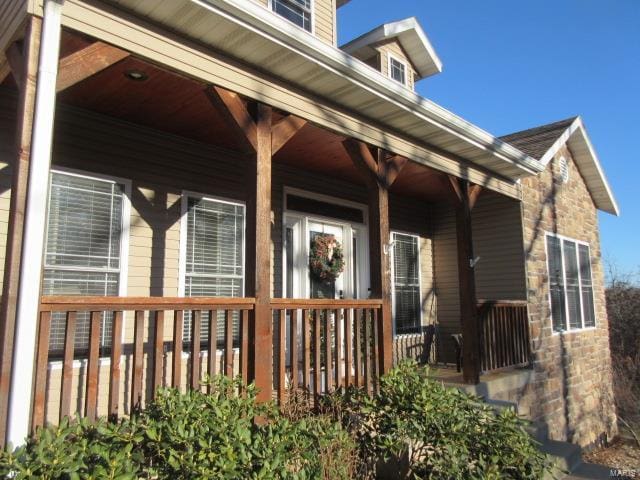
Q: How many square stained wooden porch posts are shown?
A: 4